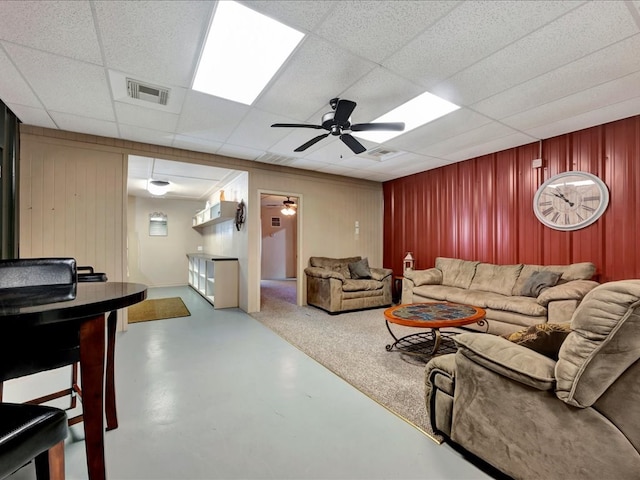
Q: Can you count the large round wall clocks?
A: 1